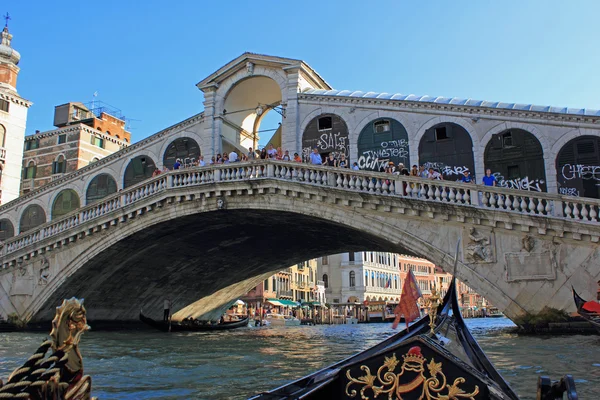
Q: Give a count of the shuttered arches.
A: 11